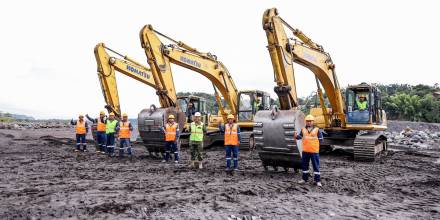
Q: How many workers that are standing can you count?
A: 8